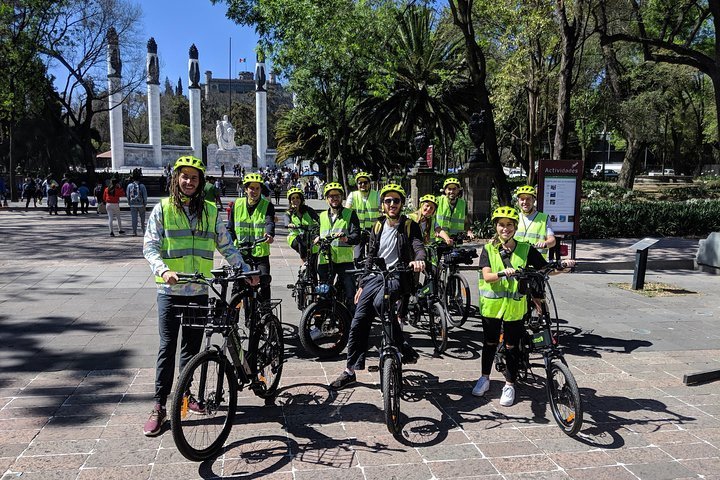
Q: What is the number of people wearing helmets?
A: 10